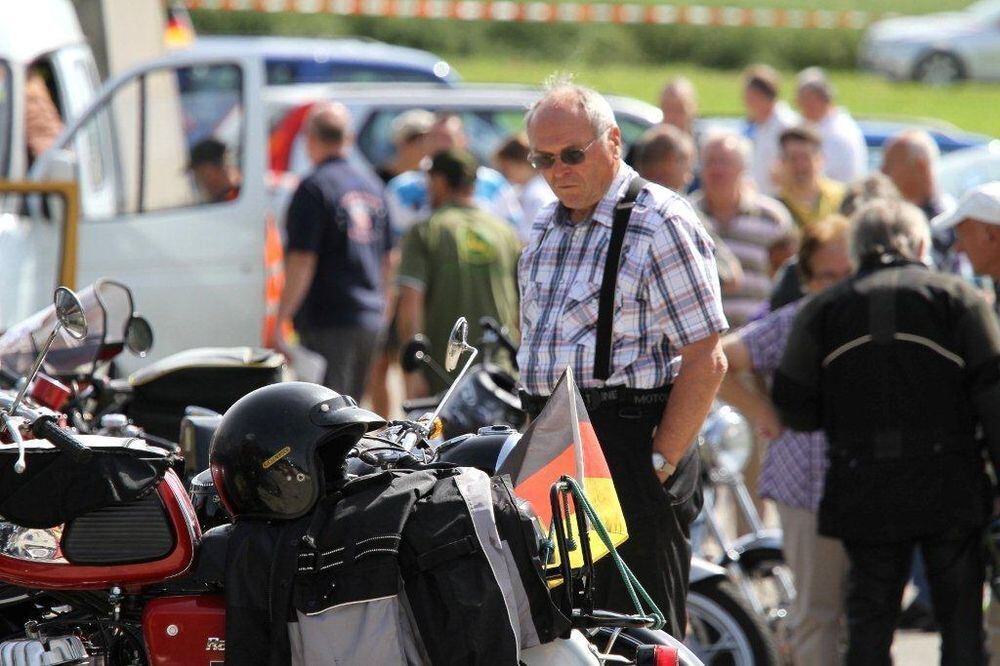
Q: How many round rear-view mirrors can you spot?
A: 4